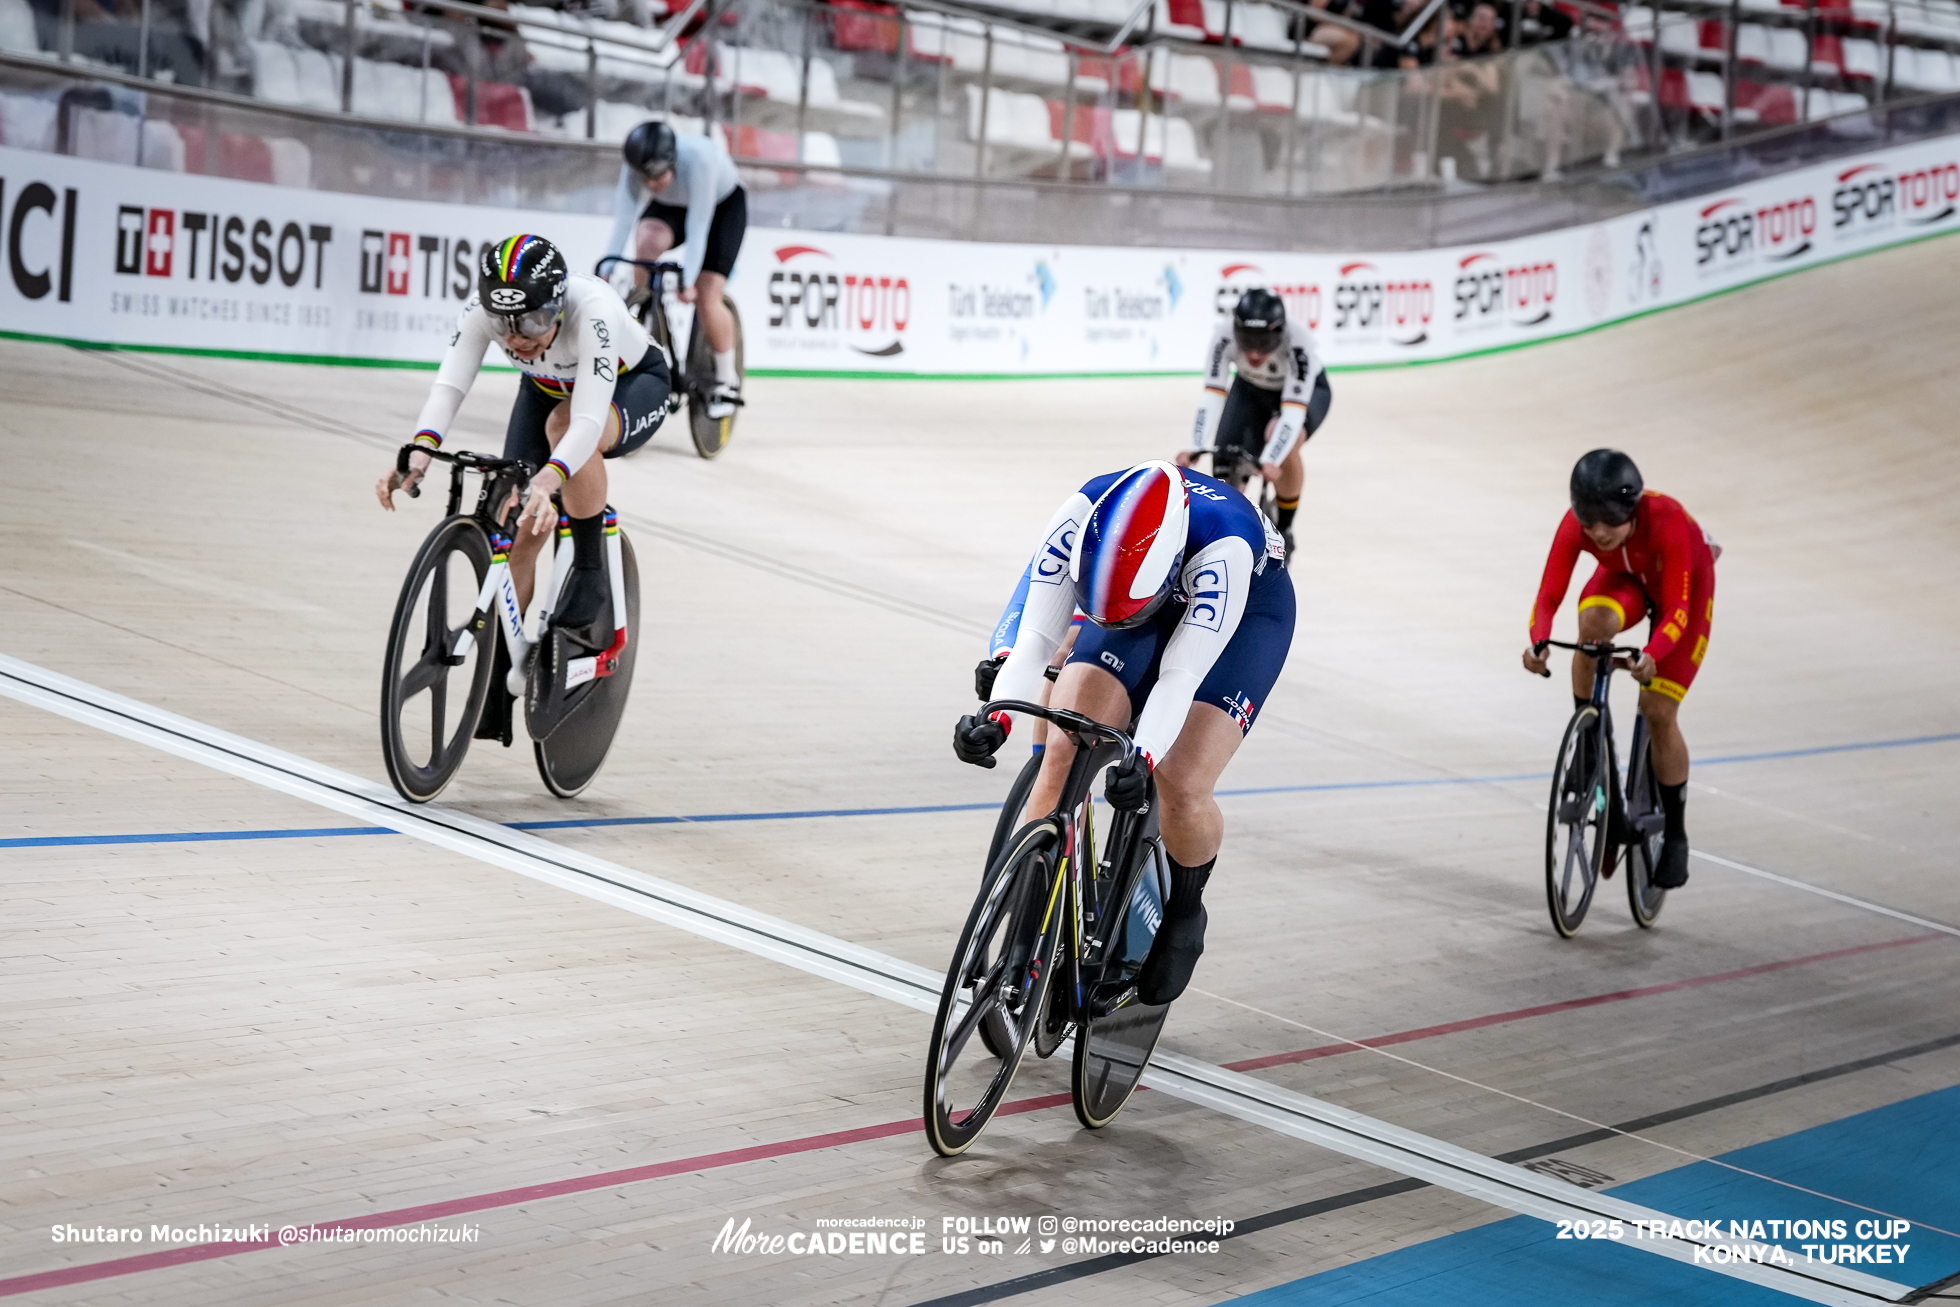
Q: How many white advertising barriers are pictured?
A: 1